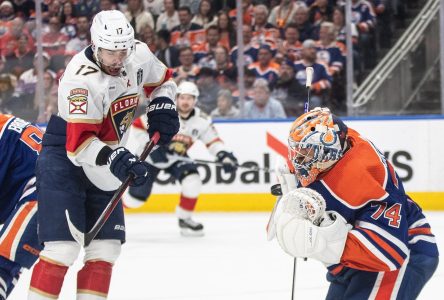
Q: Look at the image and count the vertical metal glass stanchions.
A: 4